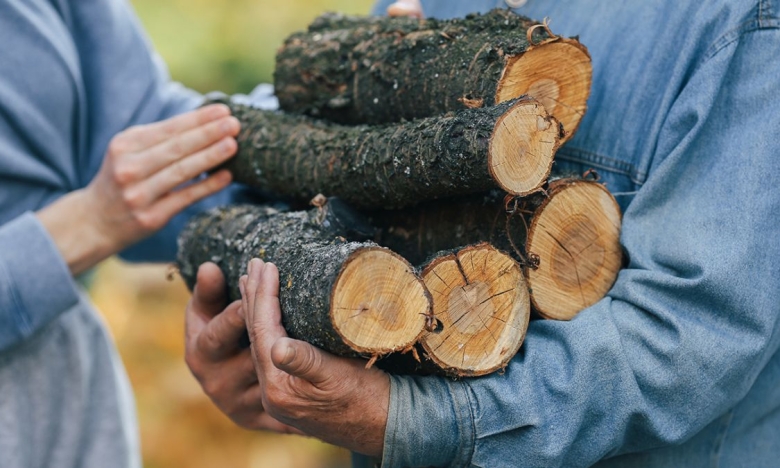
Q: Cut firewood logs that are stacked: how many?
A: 5